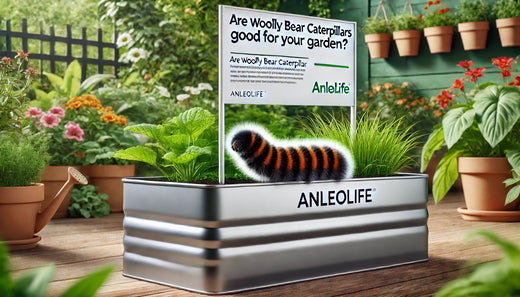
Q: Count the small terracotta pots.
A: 5